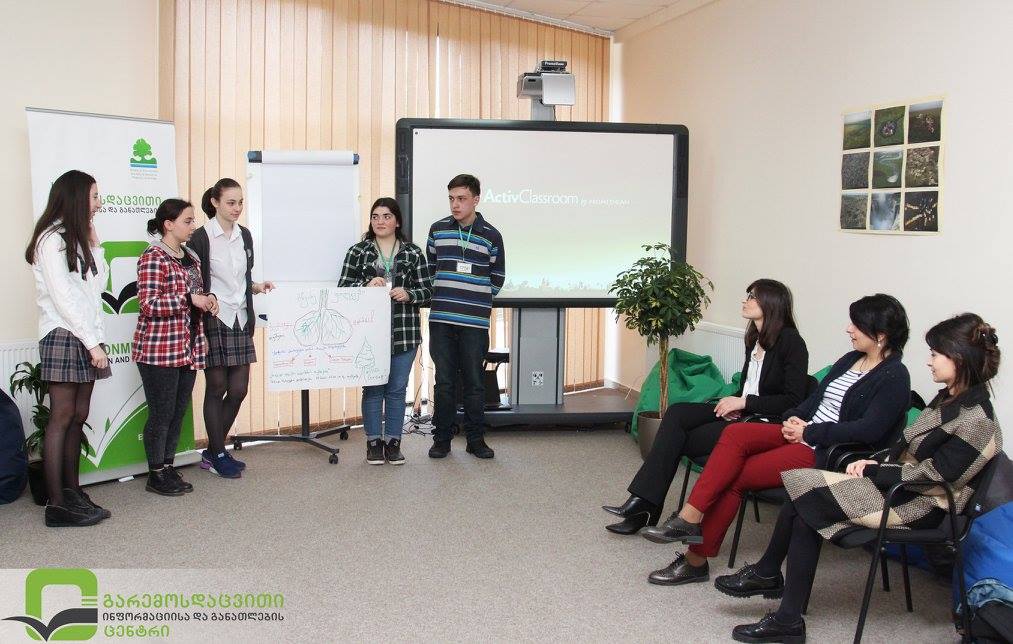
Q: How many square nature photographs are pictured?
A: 9